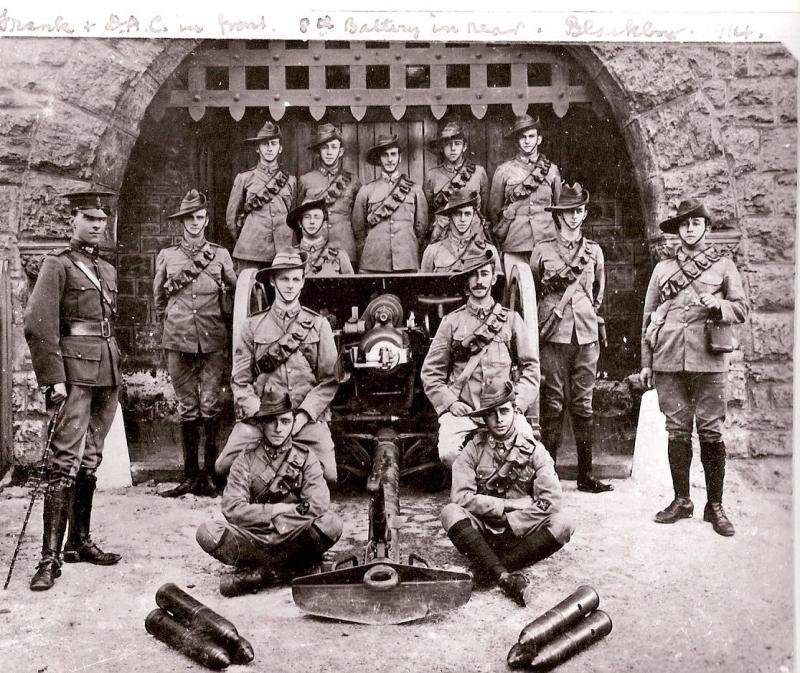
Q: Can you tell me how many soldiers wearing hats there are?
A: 15